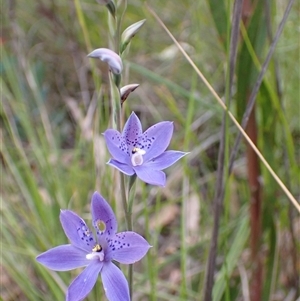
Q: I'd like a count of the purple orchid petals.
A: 12